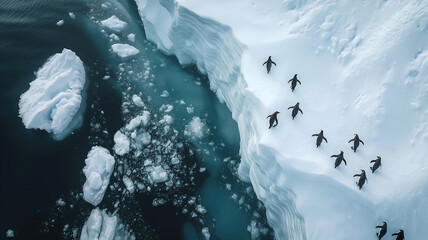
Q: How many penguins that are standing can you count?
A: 11